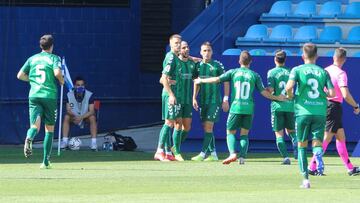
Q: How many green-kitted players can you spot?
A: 7